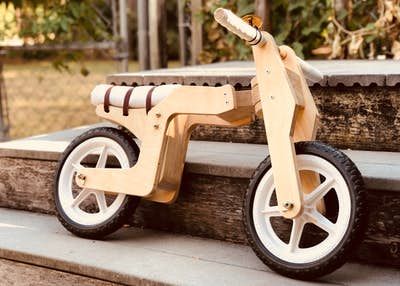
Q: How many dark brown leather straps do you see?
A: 3